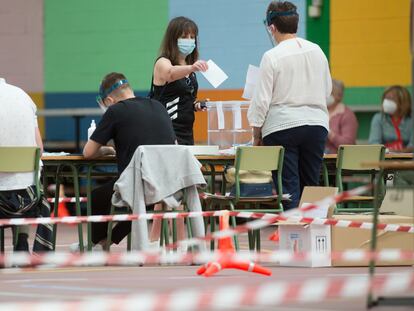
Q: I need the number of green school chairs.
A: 4